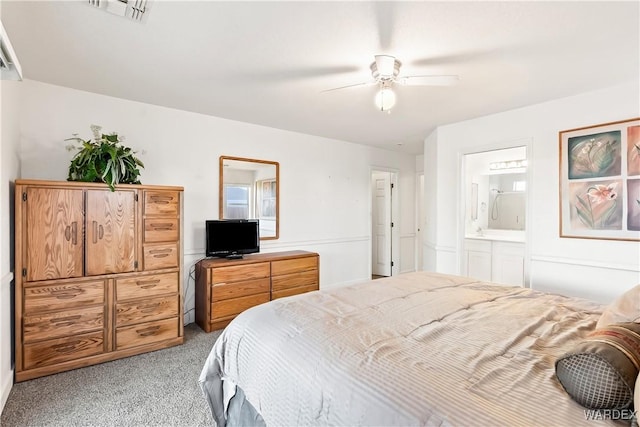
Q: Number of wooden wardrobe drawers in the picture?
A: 9